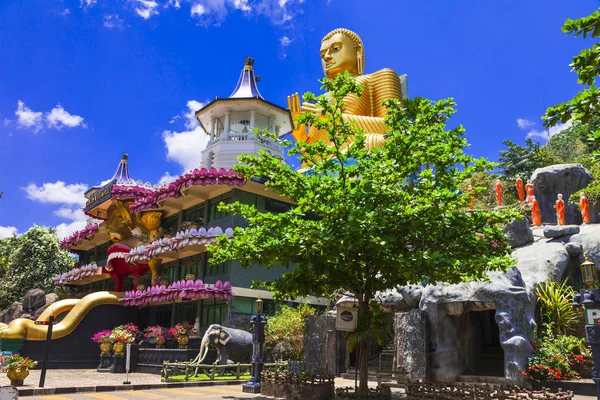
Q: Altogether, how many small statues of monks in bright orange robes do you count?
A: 7